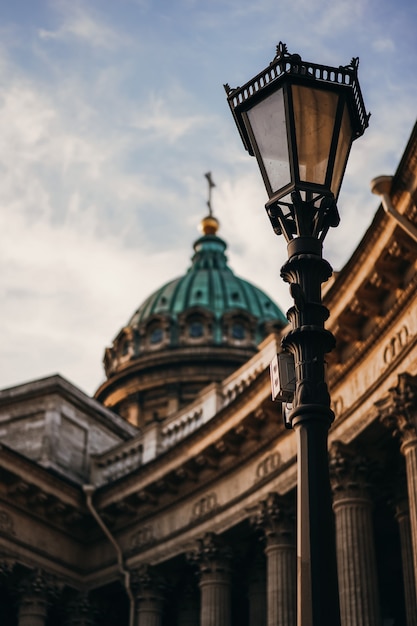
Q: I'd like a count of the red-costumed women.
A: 0